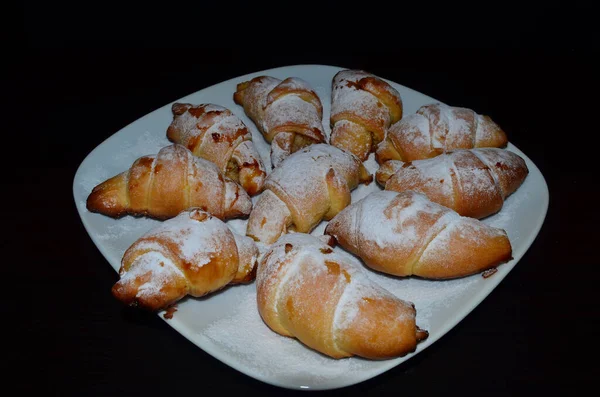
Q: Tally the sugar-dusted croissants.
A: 10